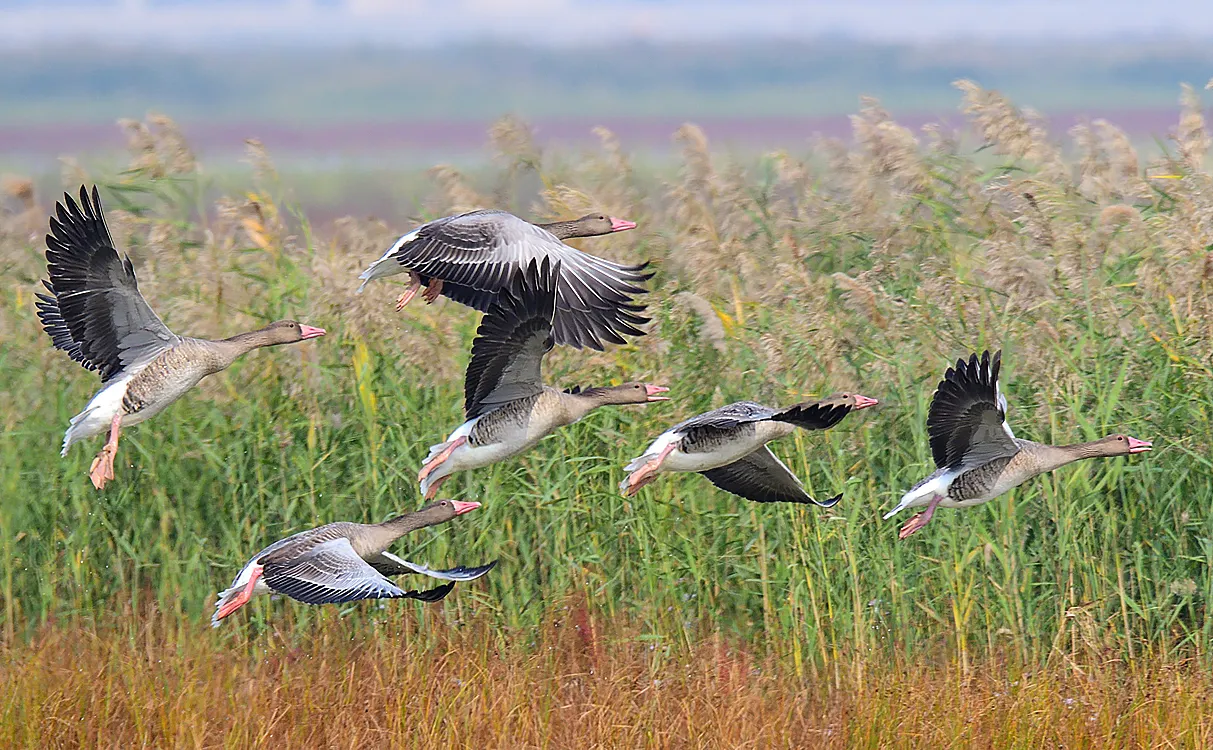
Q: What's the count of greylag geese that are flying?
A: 6